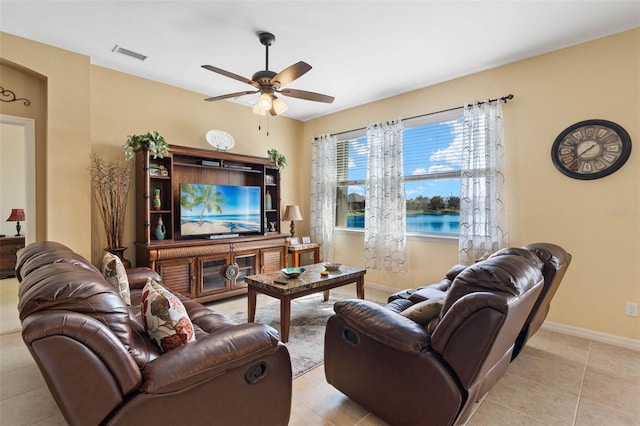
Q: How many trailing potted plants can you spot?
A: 2